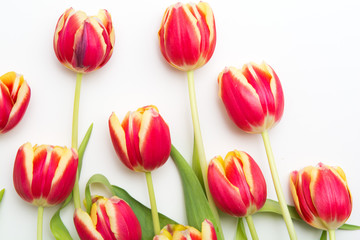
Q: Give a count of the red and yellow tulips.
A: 10